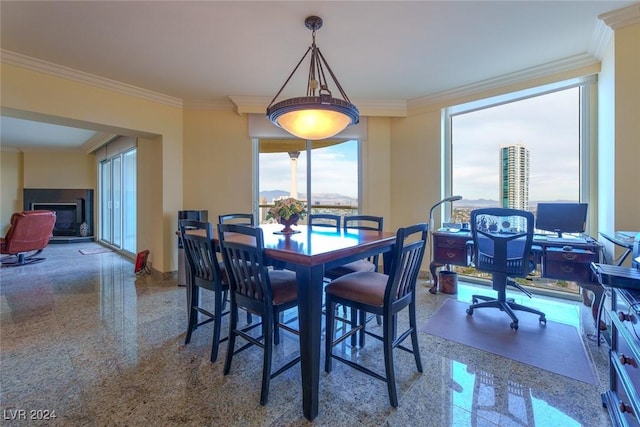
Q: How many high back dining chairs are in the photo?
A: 6